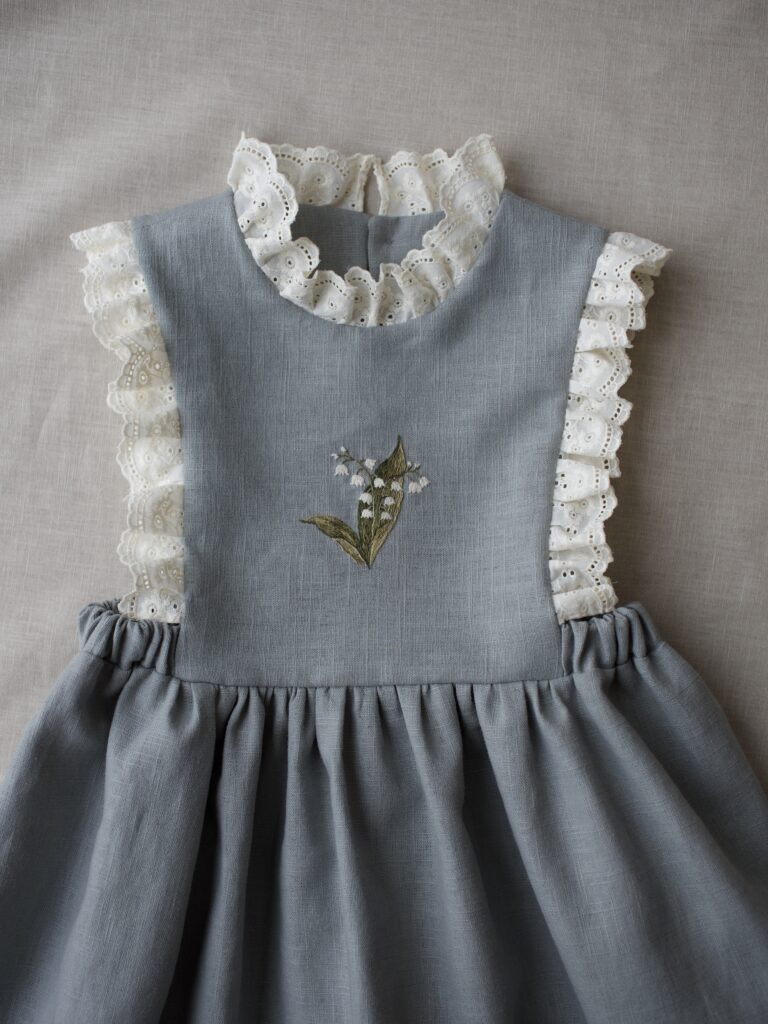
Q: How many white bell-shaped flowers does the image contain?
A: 11